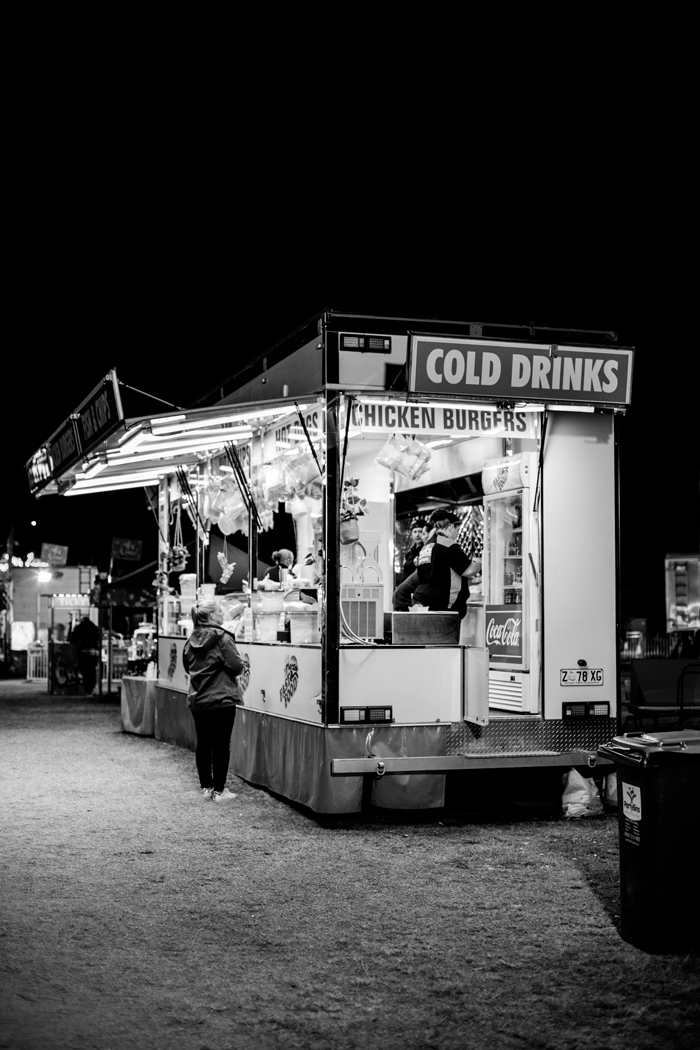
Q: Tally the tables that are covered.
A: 1